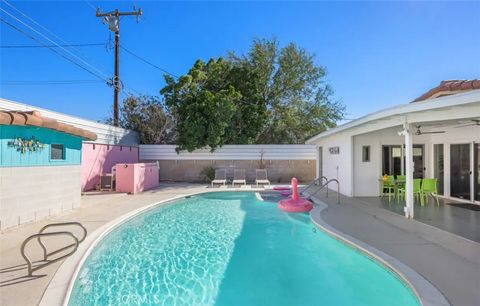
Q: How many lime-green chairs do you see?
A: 4